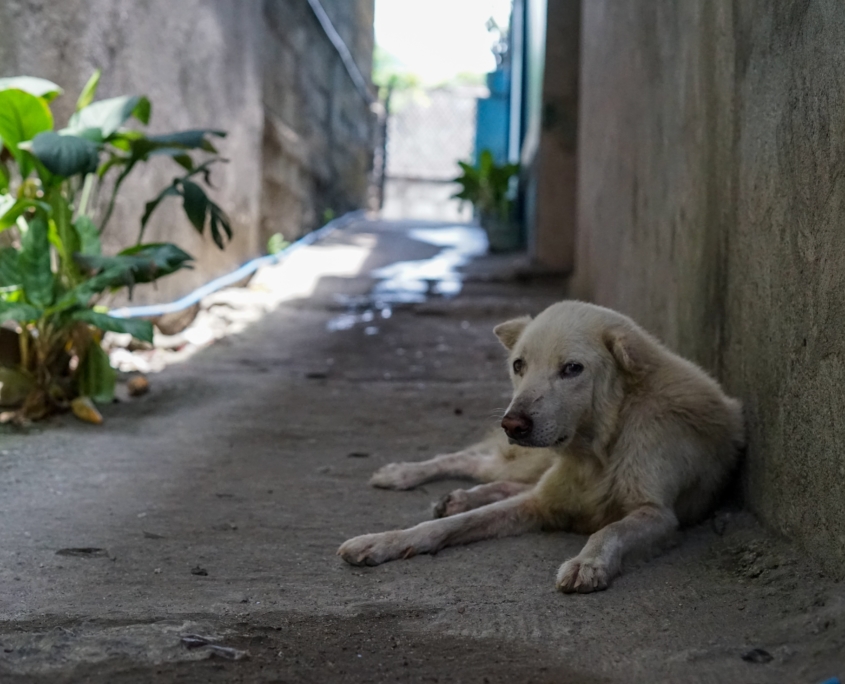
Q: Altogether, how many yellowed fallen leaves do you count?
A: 1